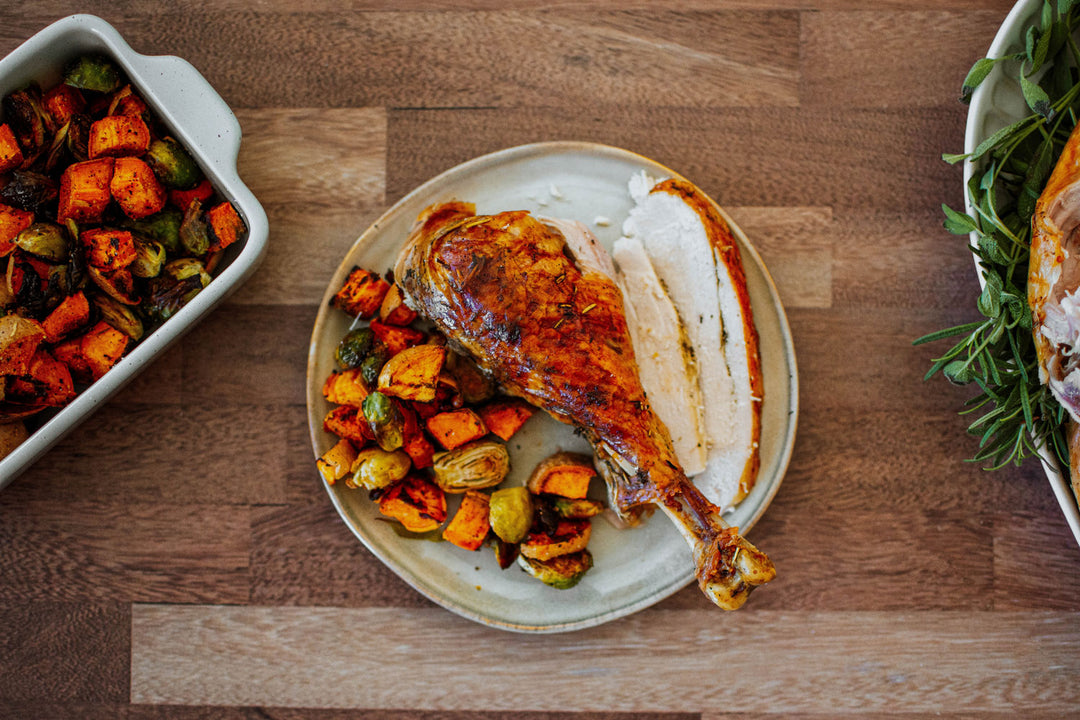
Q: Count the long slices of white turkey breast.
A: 2